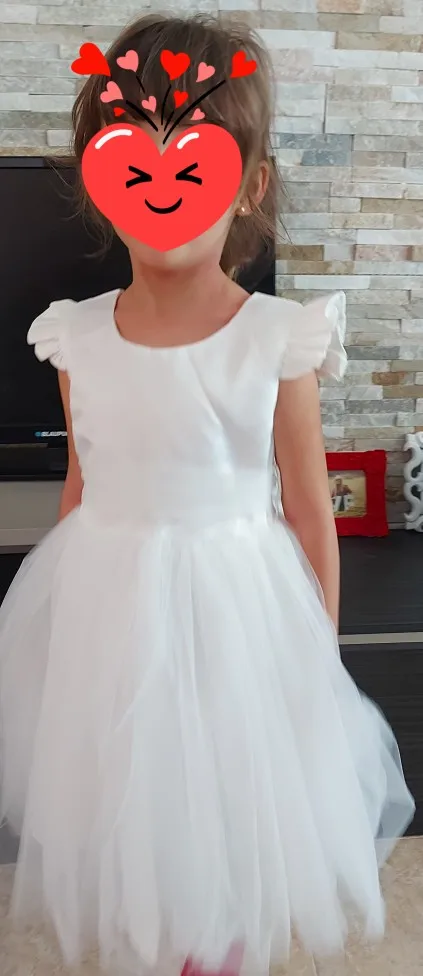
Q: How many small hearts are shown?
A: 10